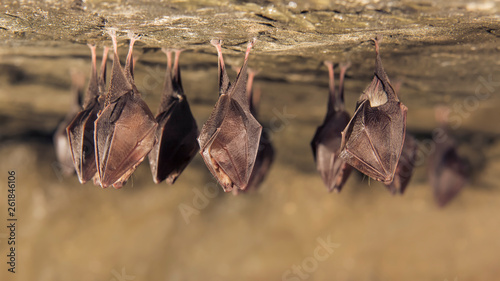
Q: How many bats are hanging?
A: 10